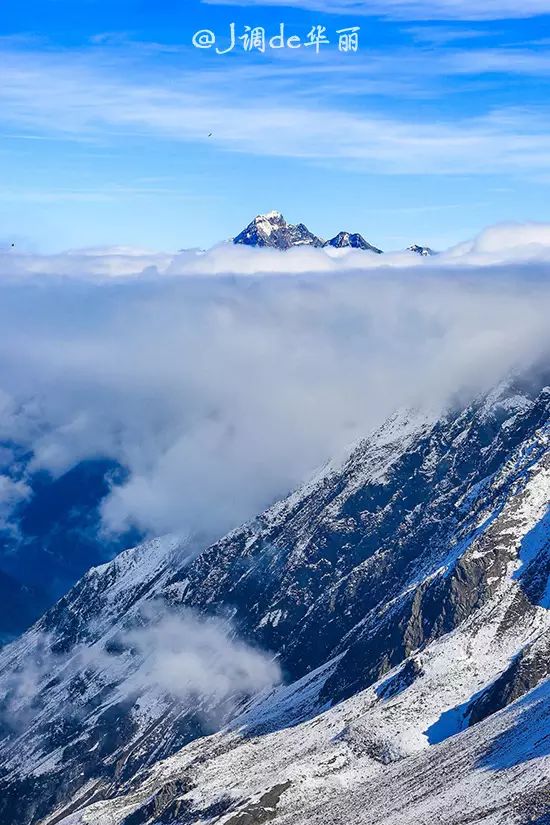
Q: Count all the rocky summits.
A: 3